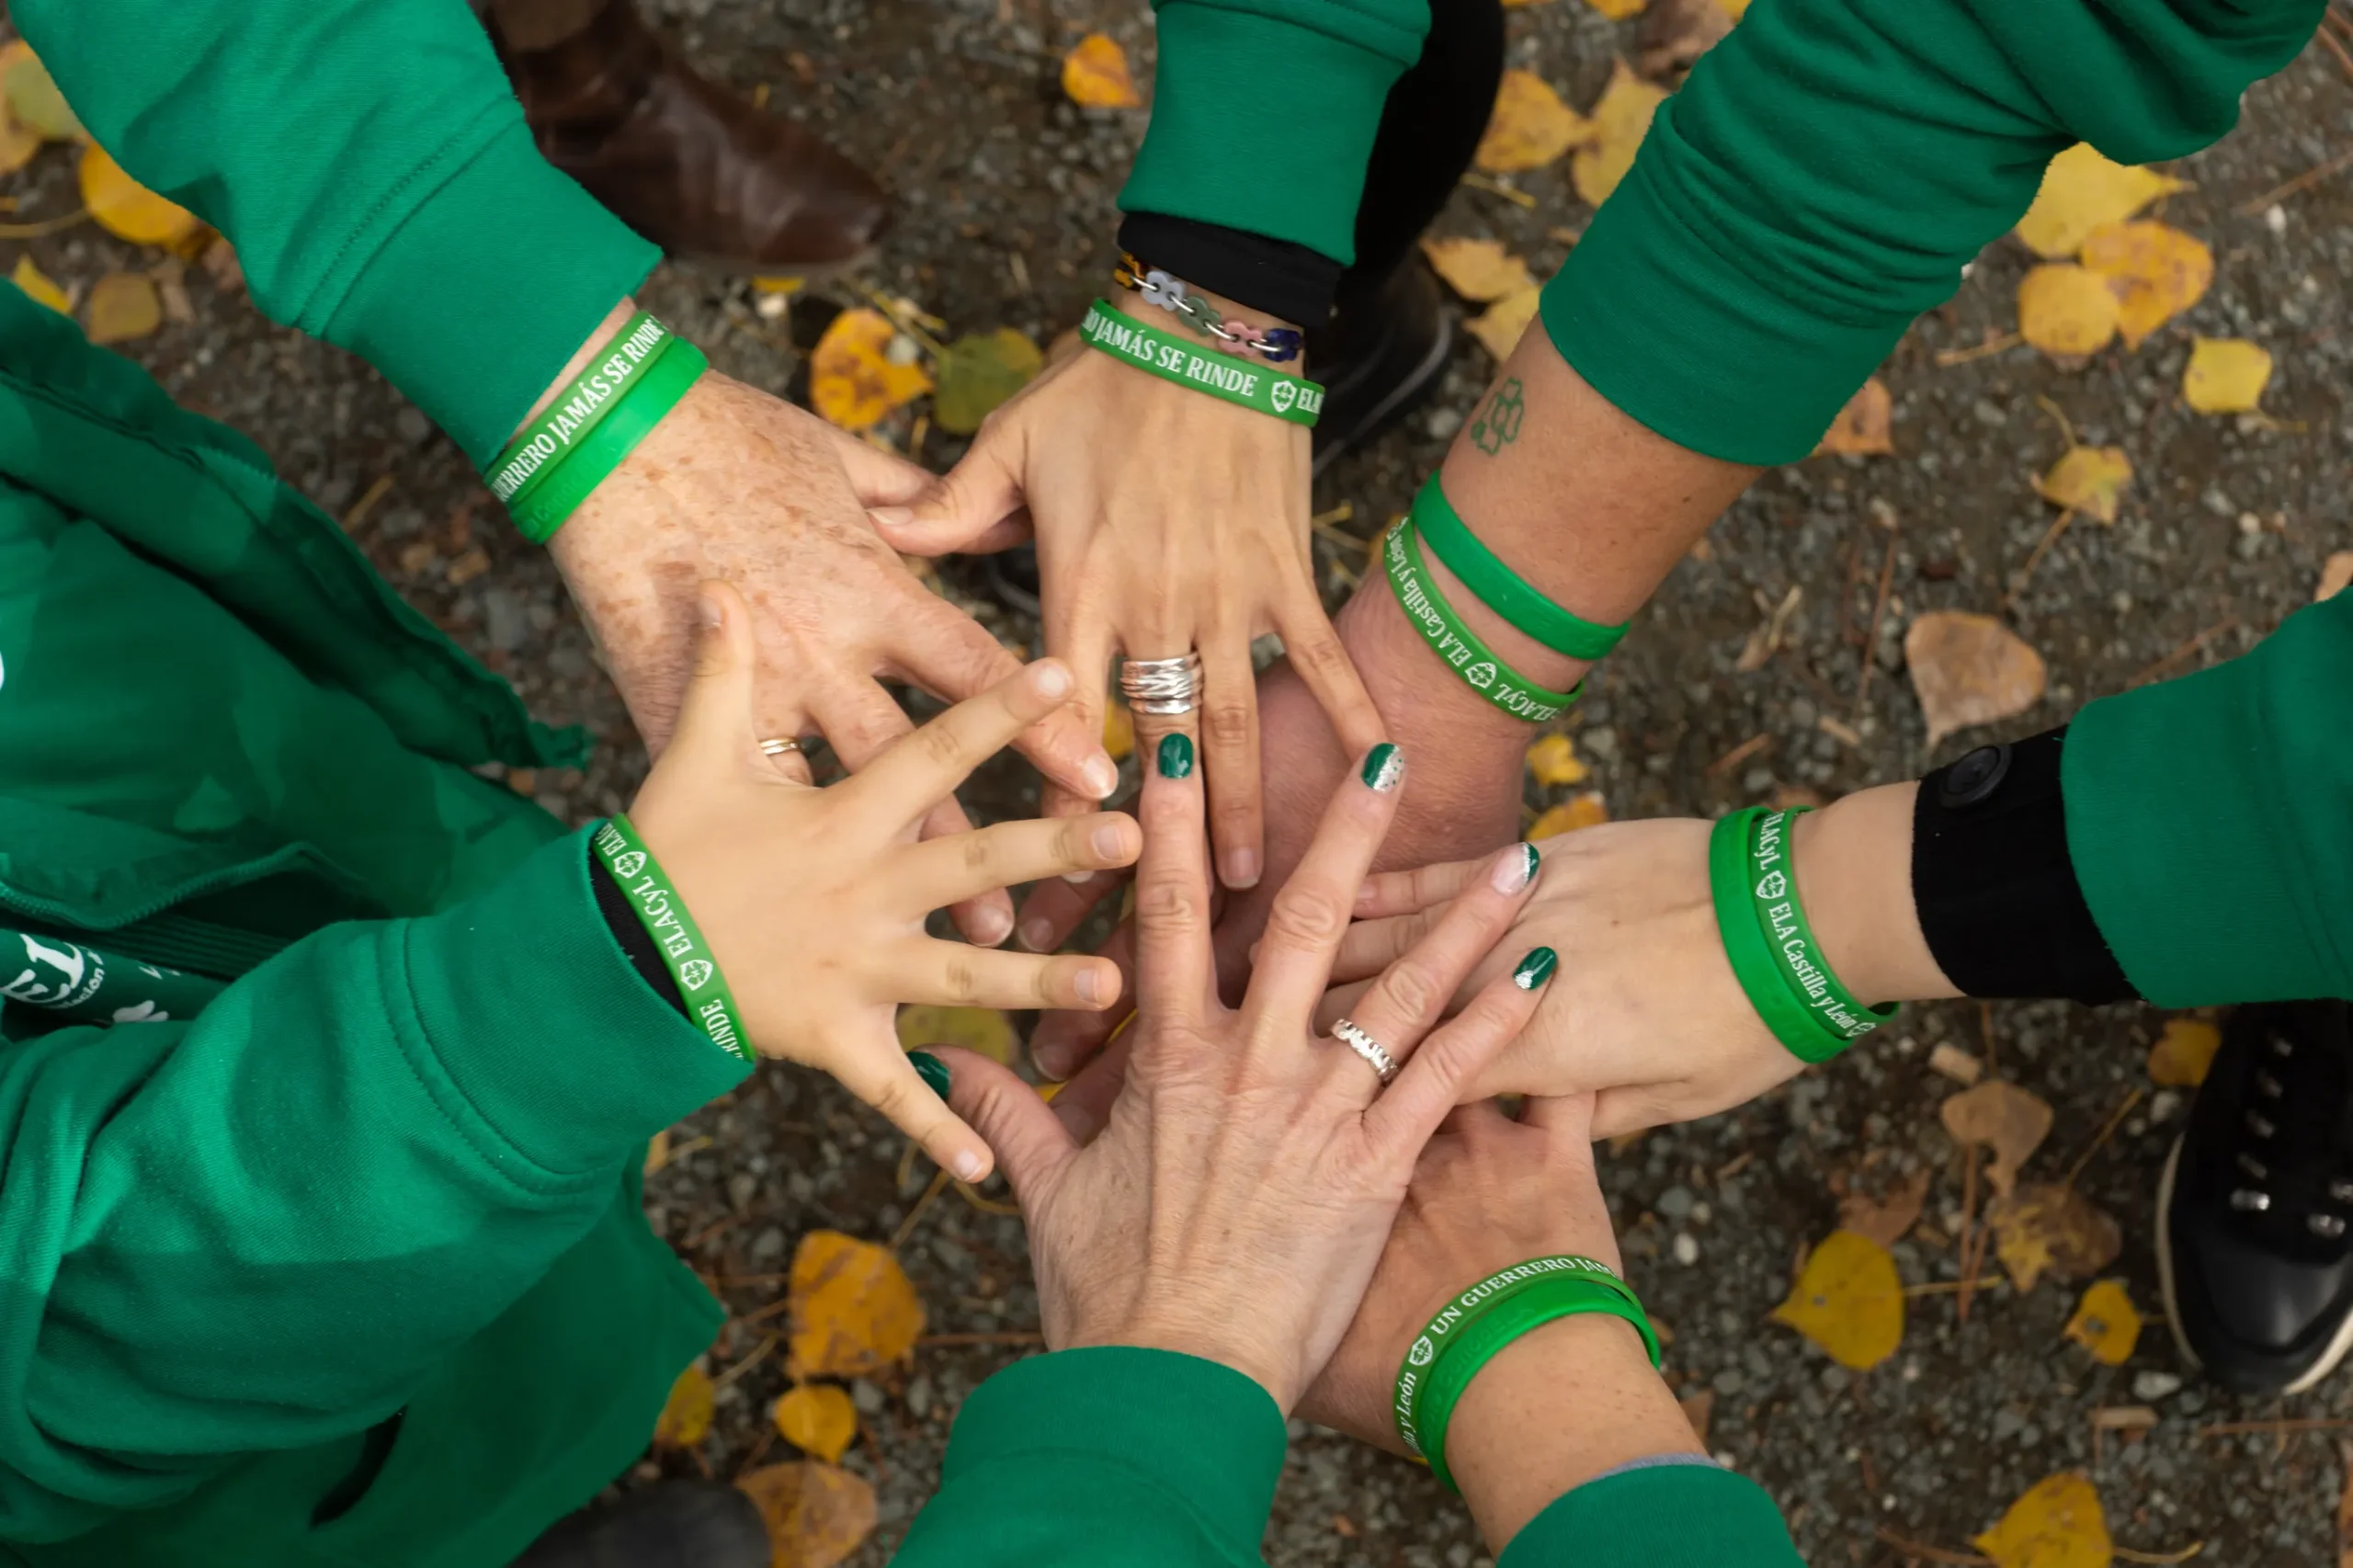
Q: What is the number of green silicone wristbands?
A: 10